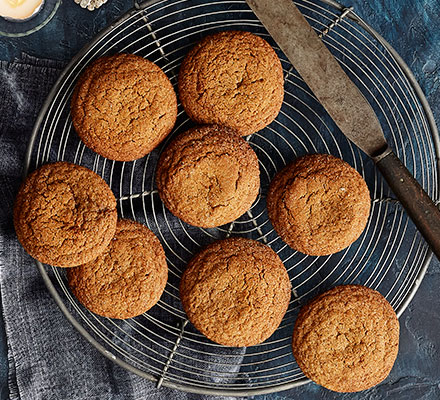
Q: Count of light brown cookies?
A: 8